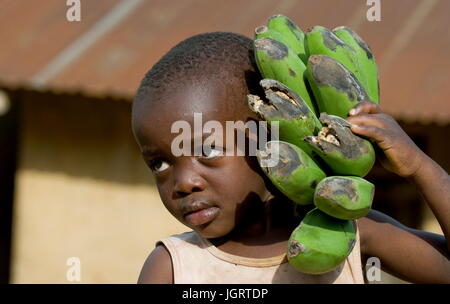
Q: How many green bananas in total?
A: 11